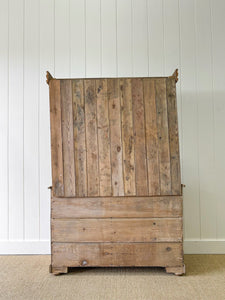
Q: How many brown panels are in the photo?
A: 14